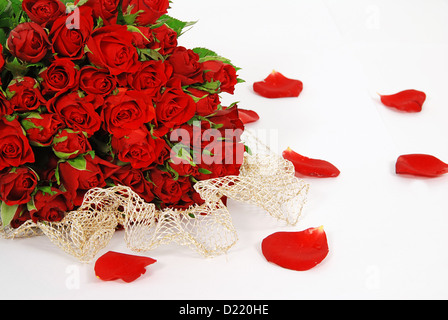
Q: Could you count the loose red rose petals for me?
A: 7